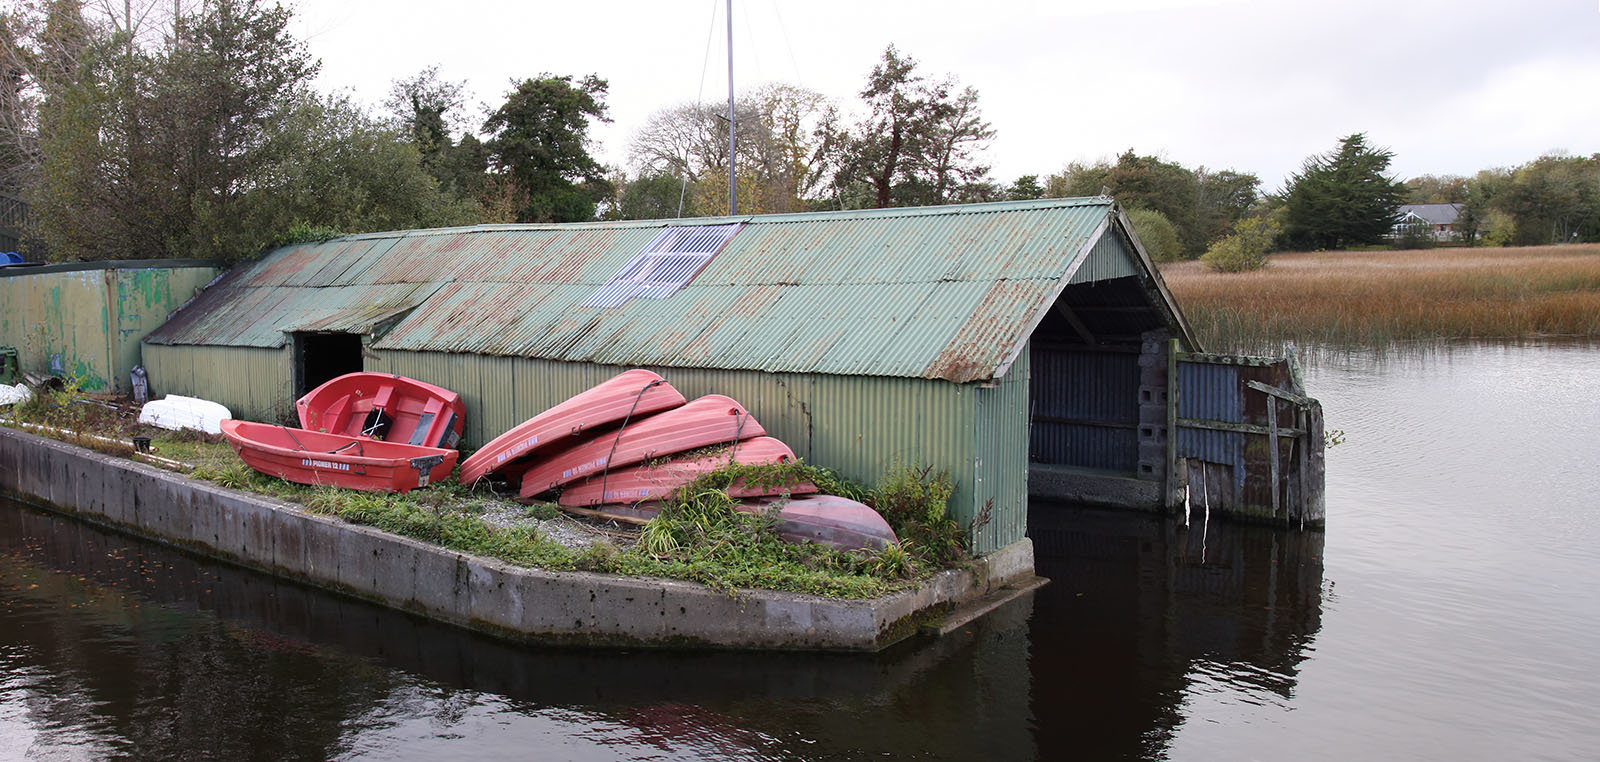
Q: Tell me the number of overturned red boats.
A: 4